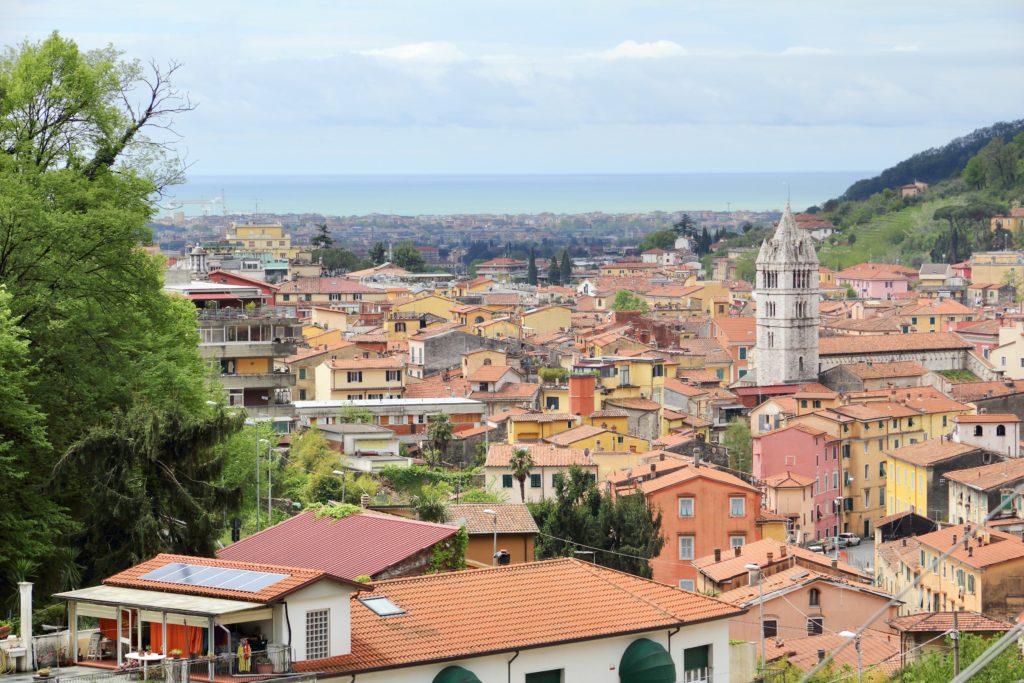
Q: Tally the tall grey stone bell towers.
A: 1